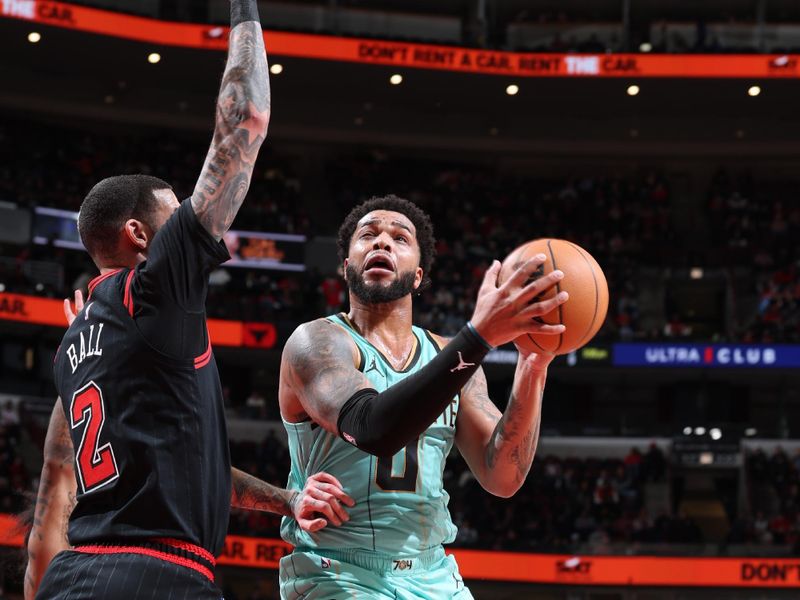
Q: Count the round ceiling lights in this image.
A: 7